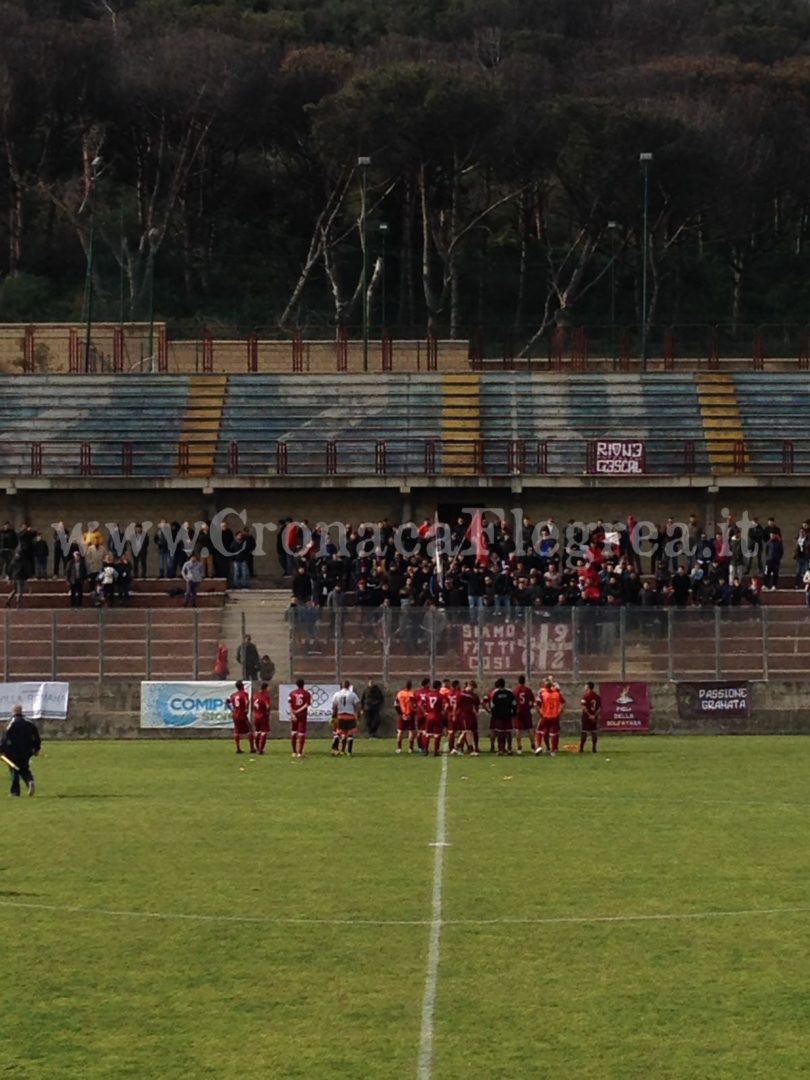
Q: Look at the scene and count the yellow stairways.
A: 3